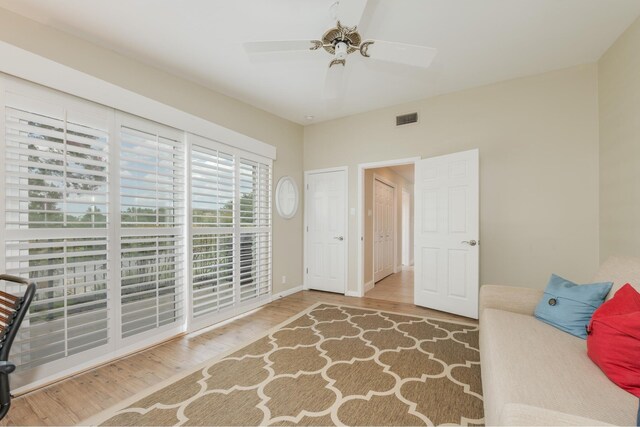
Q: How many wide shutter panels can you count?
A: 4